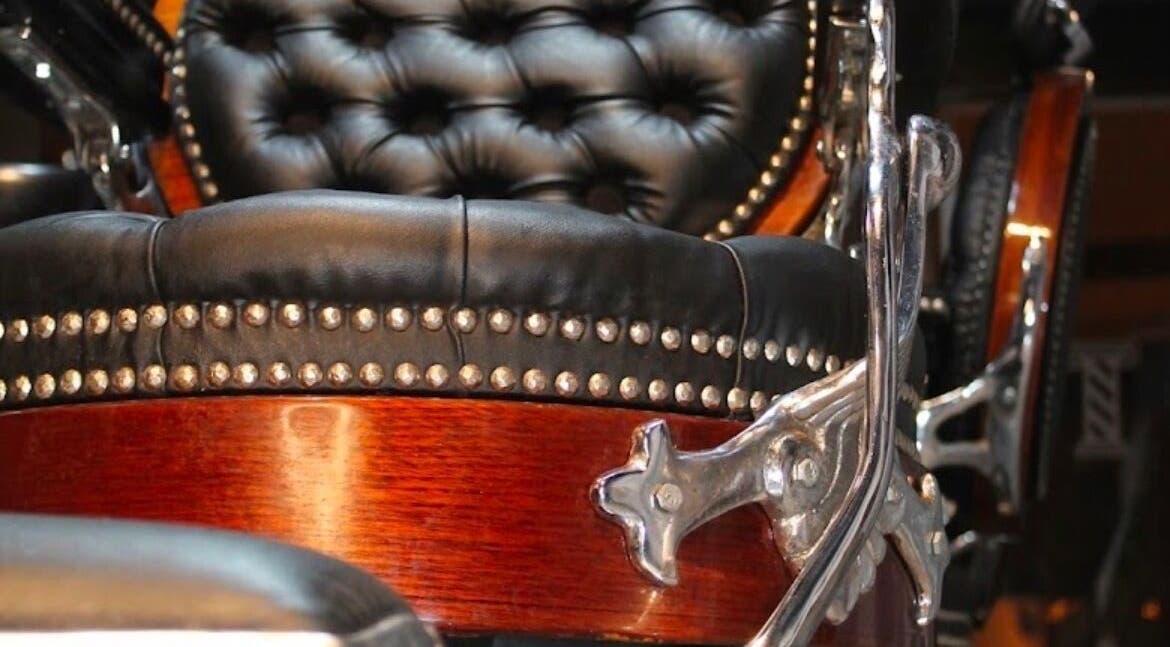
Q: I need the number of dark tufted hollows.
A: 12